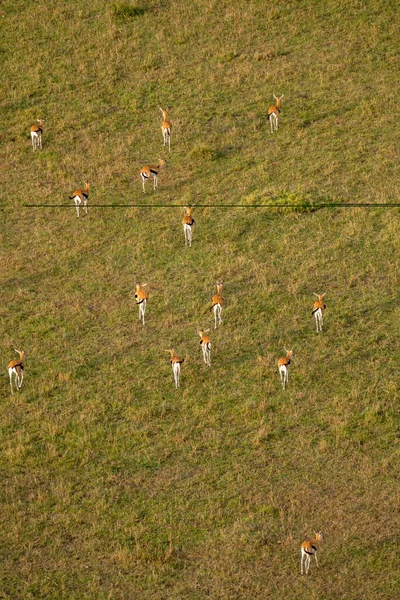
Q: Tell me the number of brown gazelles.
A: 14